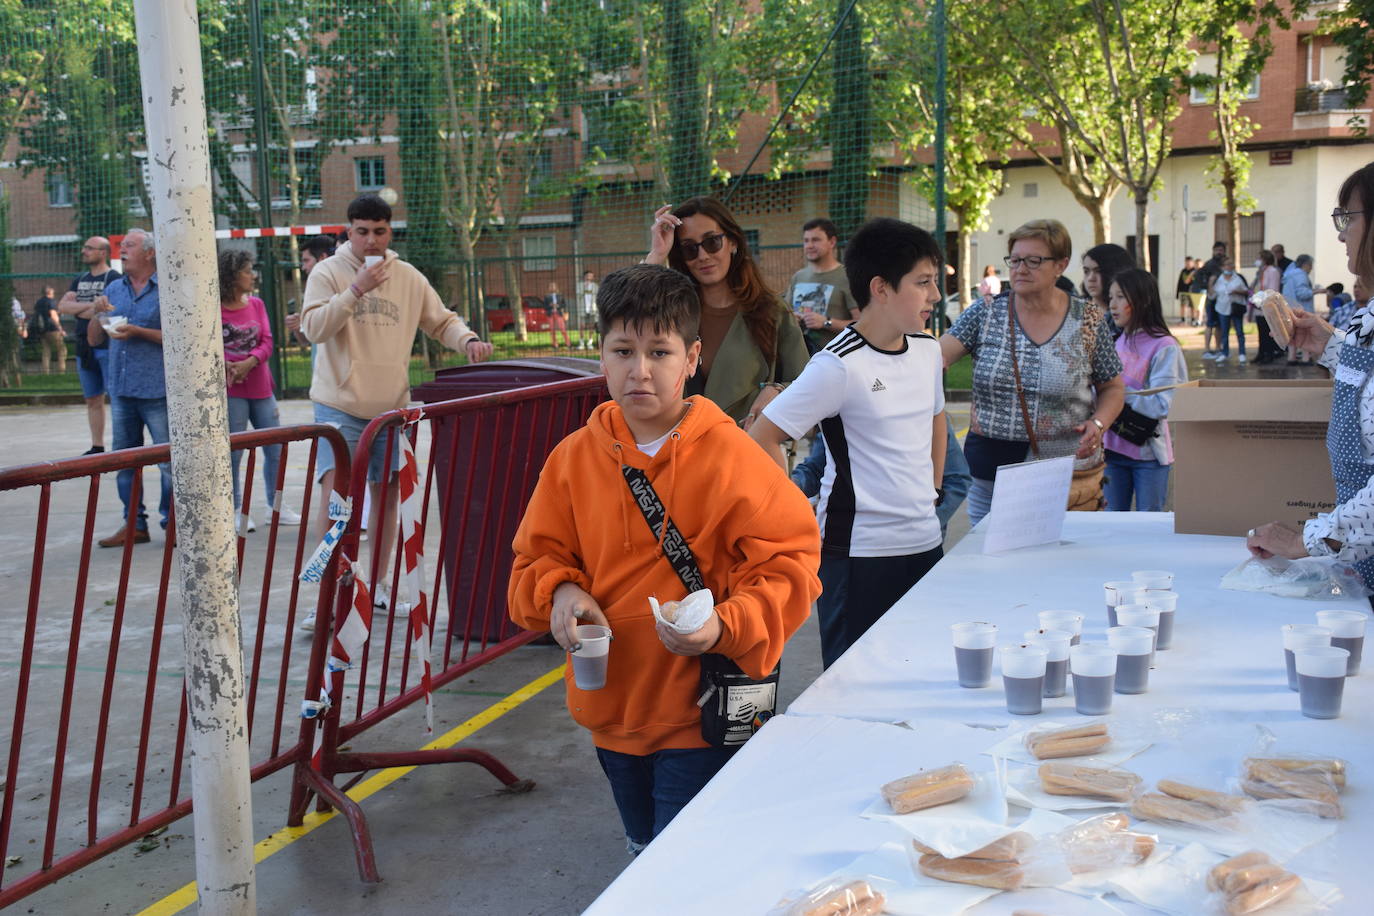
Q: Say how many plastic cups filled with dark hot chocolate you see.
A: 14